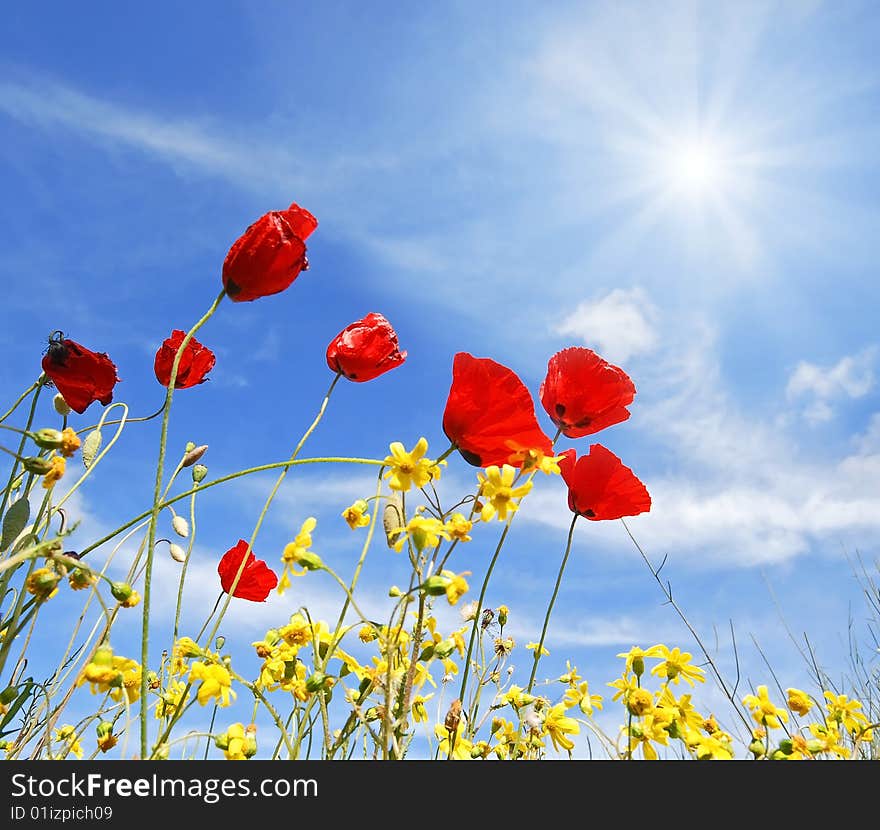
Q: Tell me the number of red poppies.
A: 8